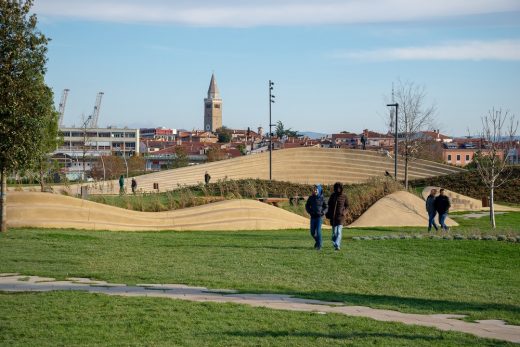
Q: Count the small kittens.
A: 0